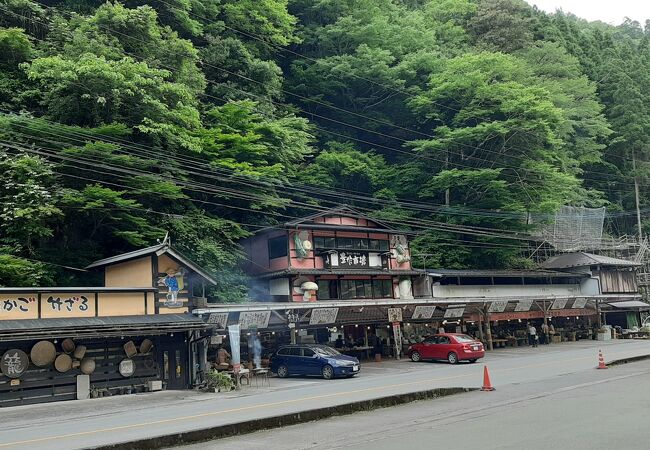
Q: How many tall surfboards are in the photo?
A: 0